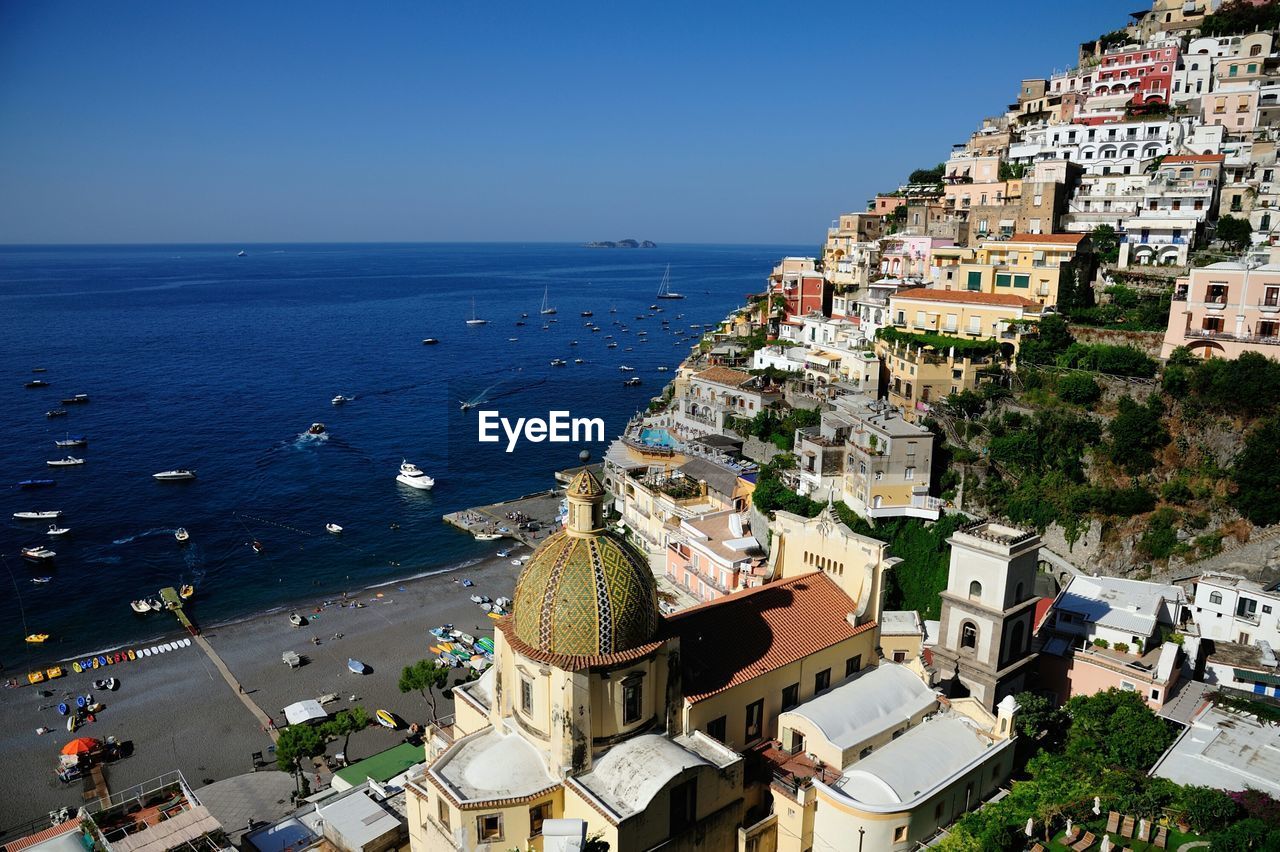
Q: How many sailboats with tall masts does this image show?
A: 3